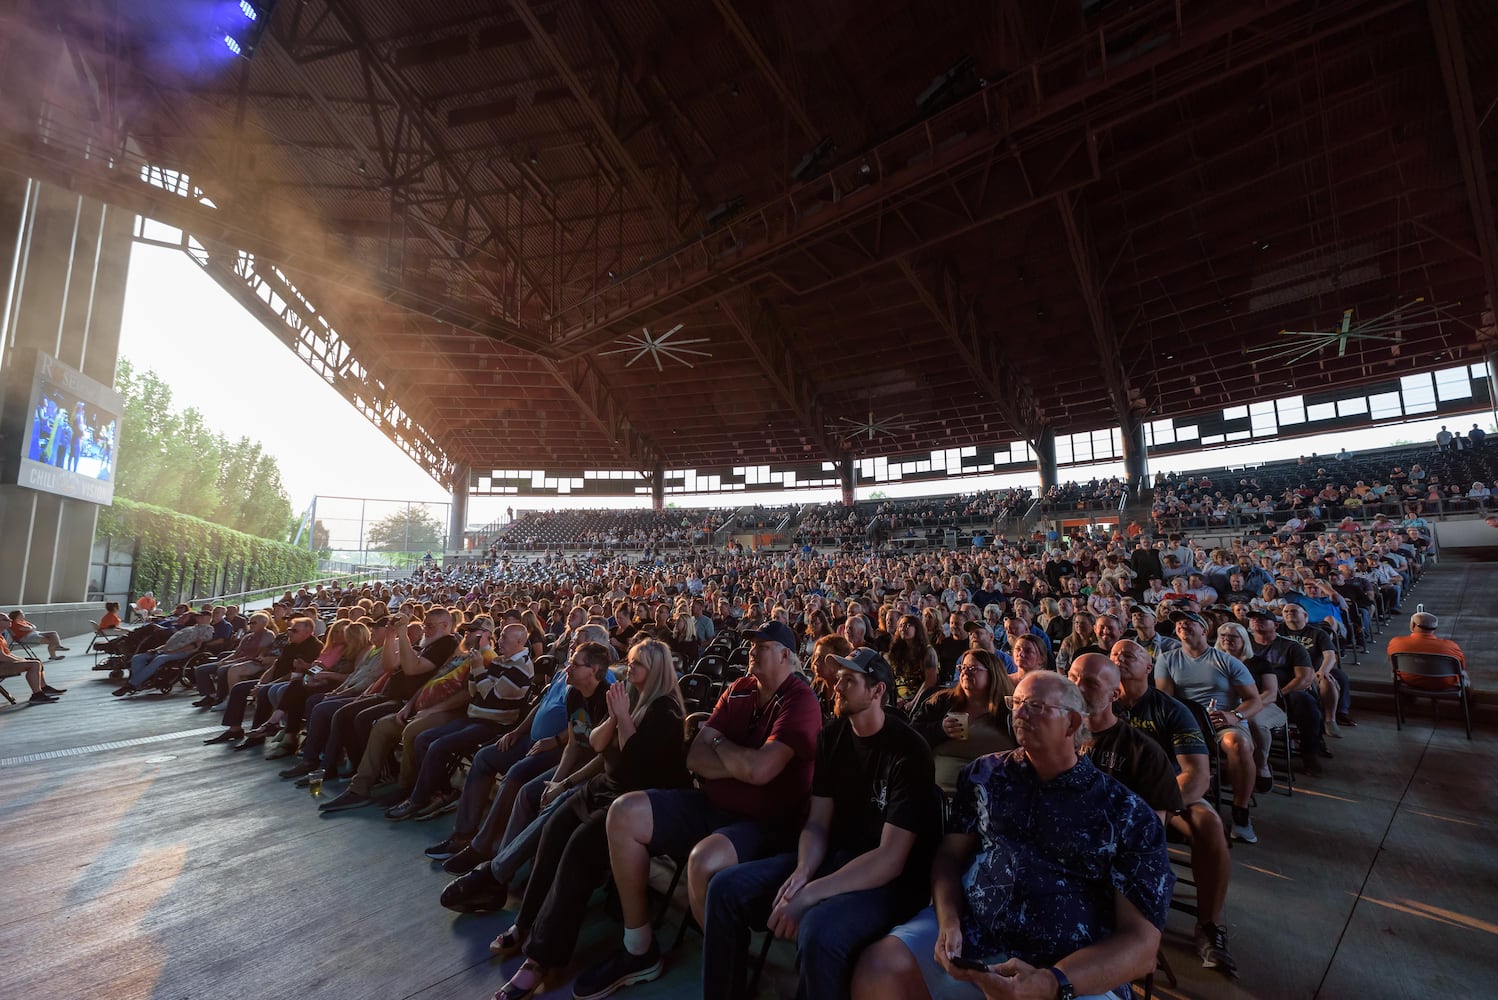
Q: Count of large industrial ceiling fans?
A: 3